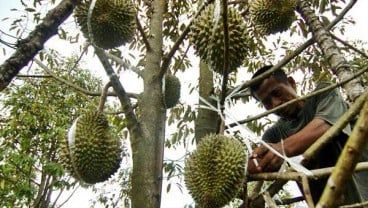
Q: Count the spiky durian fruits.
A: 6